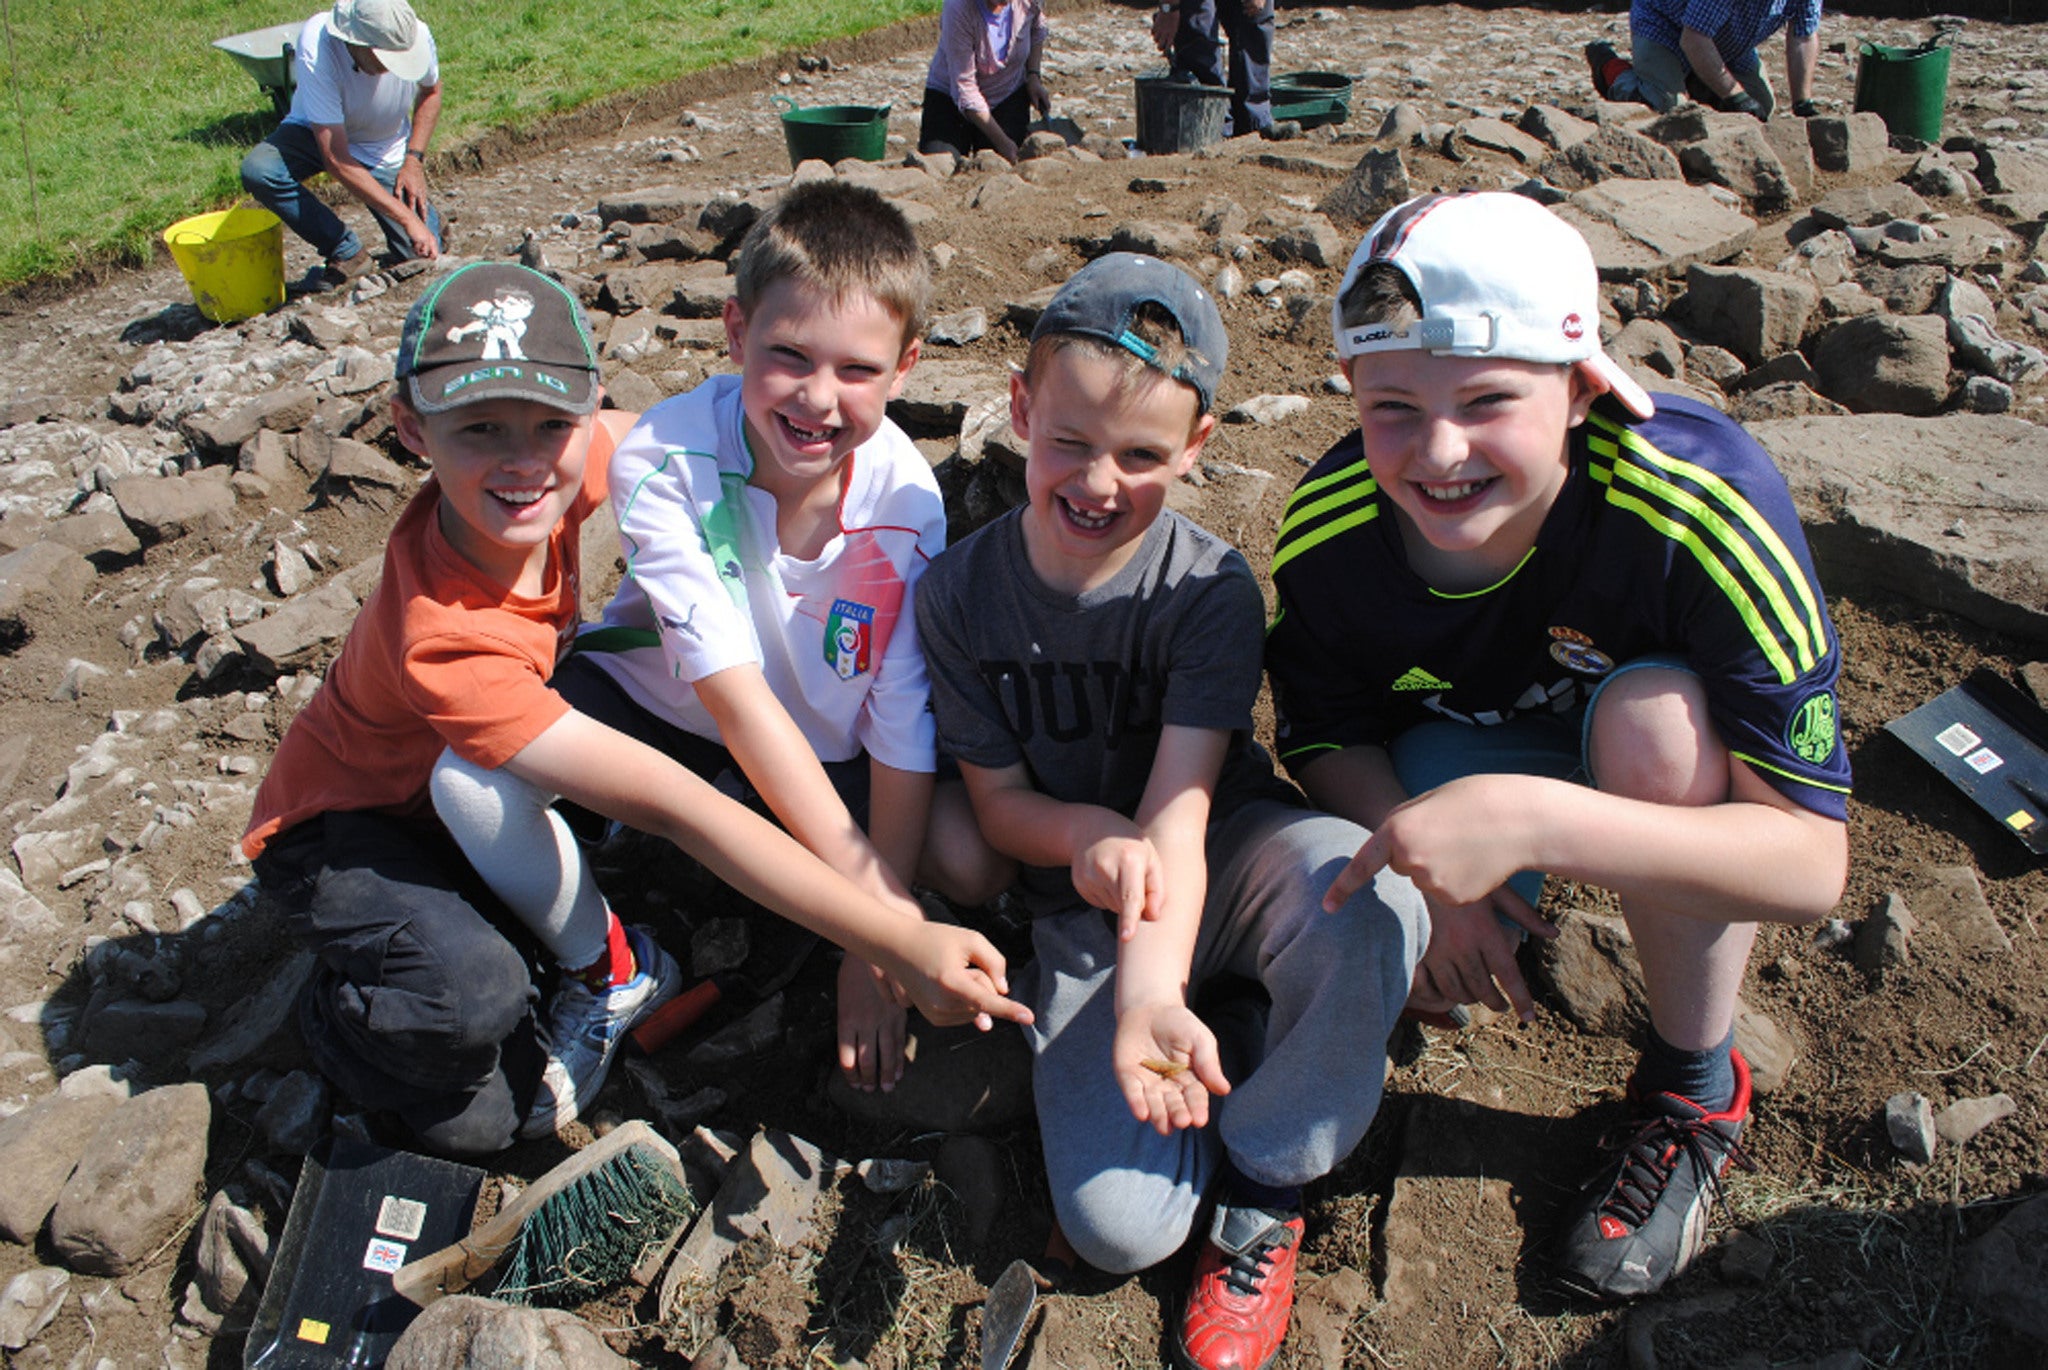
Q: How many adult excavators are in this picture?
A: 4